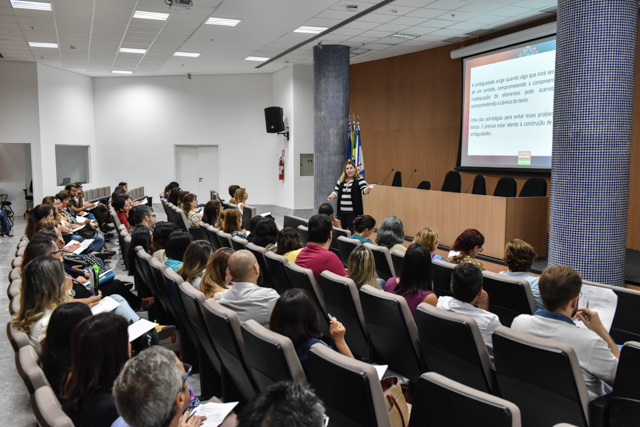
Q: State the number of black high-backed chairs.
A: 6